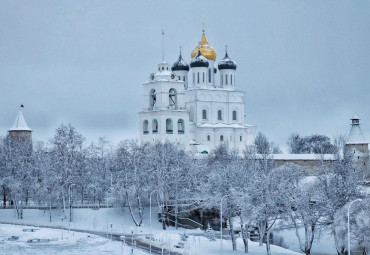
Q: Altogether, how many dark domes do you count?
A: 3